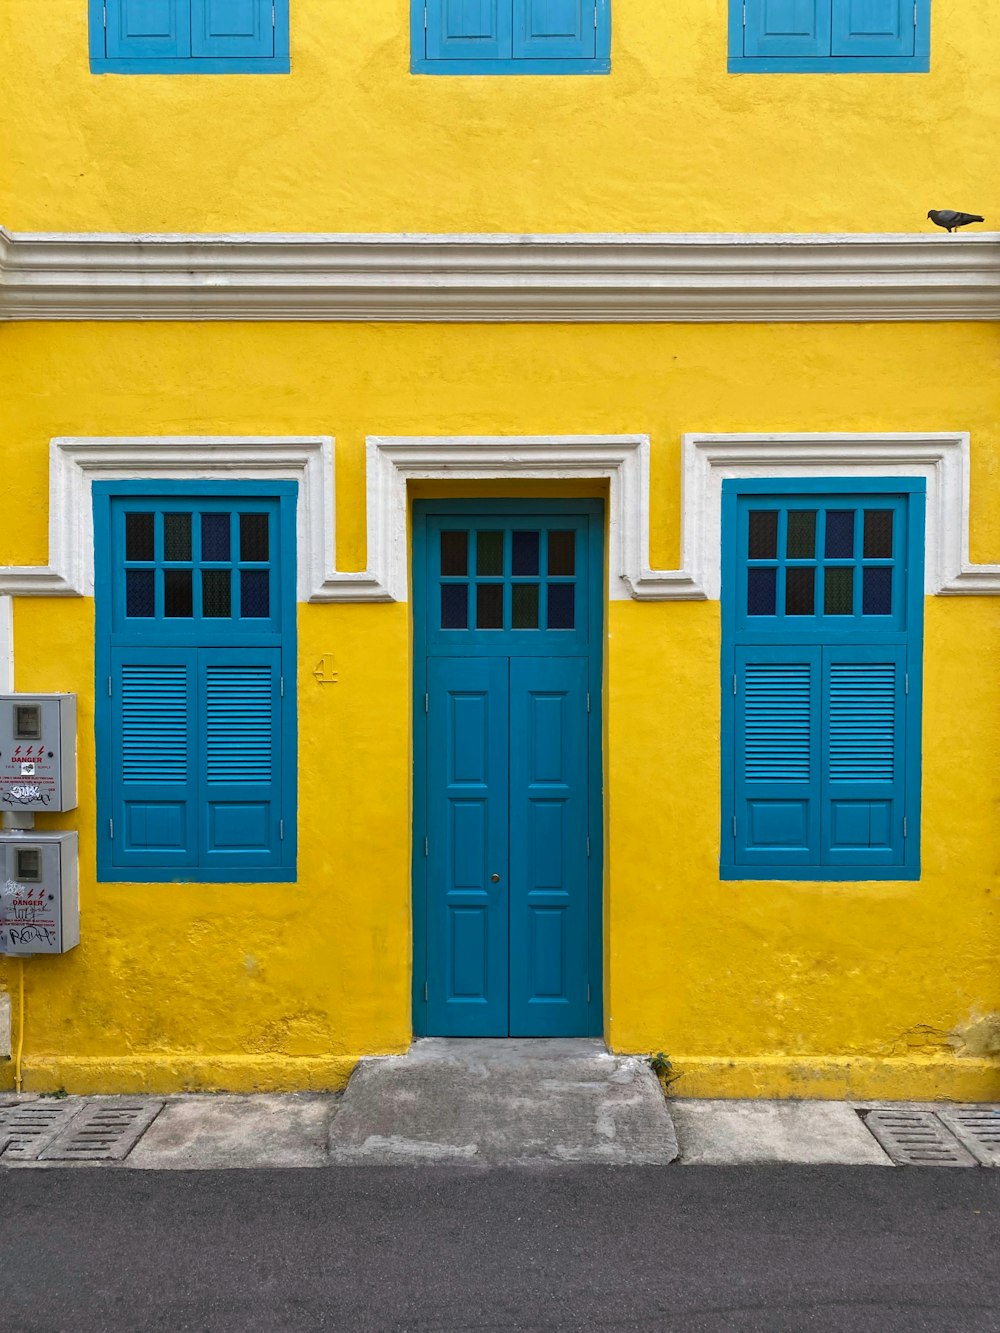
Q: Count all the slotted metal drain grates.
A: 4